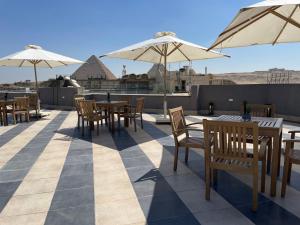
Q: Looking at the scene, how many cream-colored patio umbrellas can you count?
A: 3